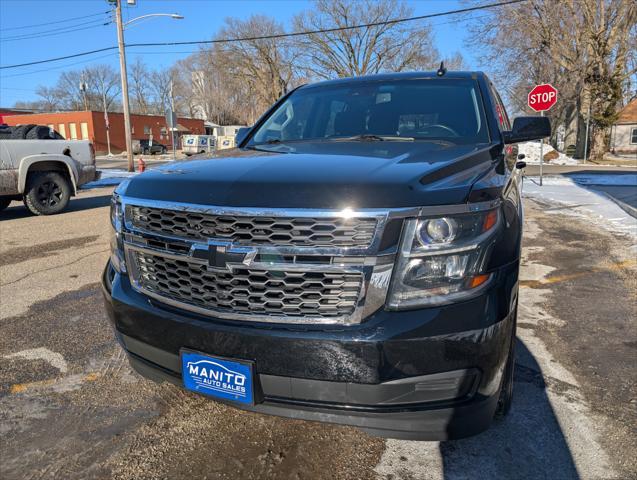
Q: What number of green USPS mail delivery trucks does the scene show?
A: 0